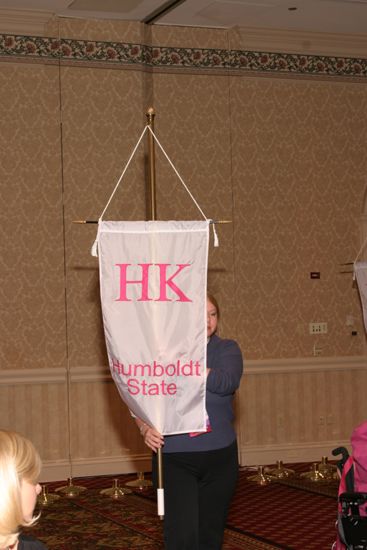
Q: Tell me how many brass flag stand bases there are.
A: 8